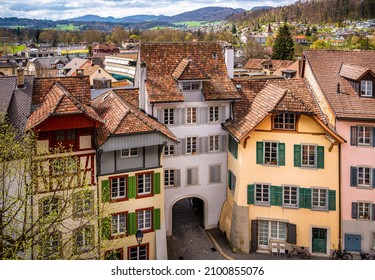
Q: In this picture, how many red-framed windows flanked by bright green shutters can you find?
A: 4